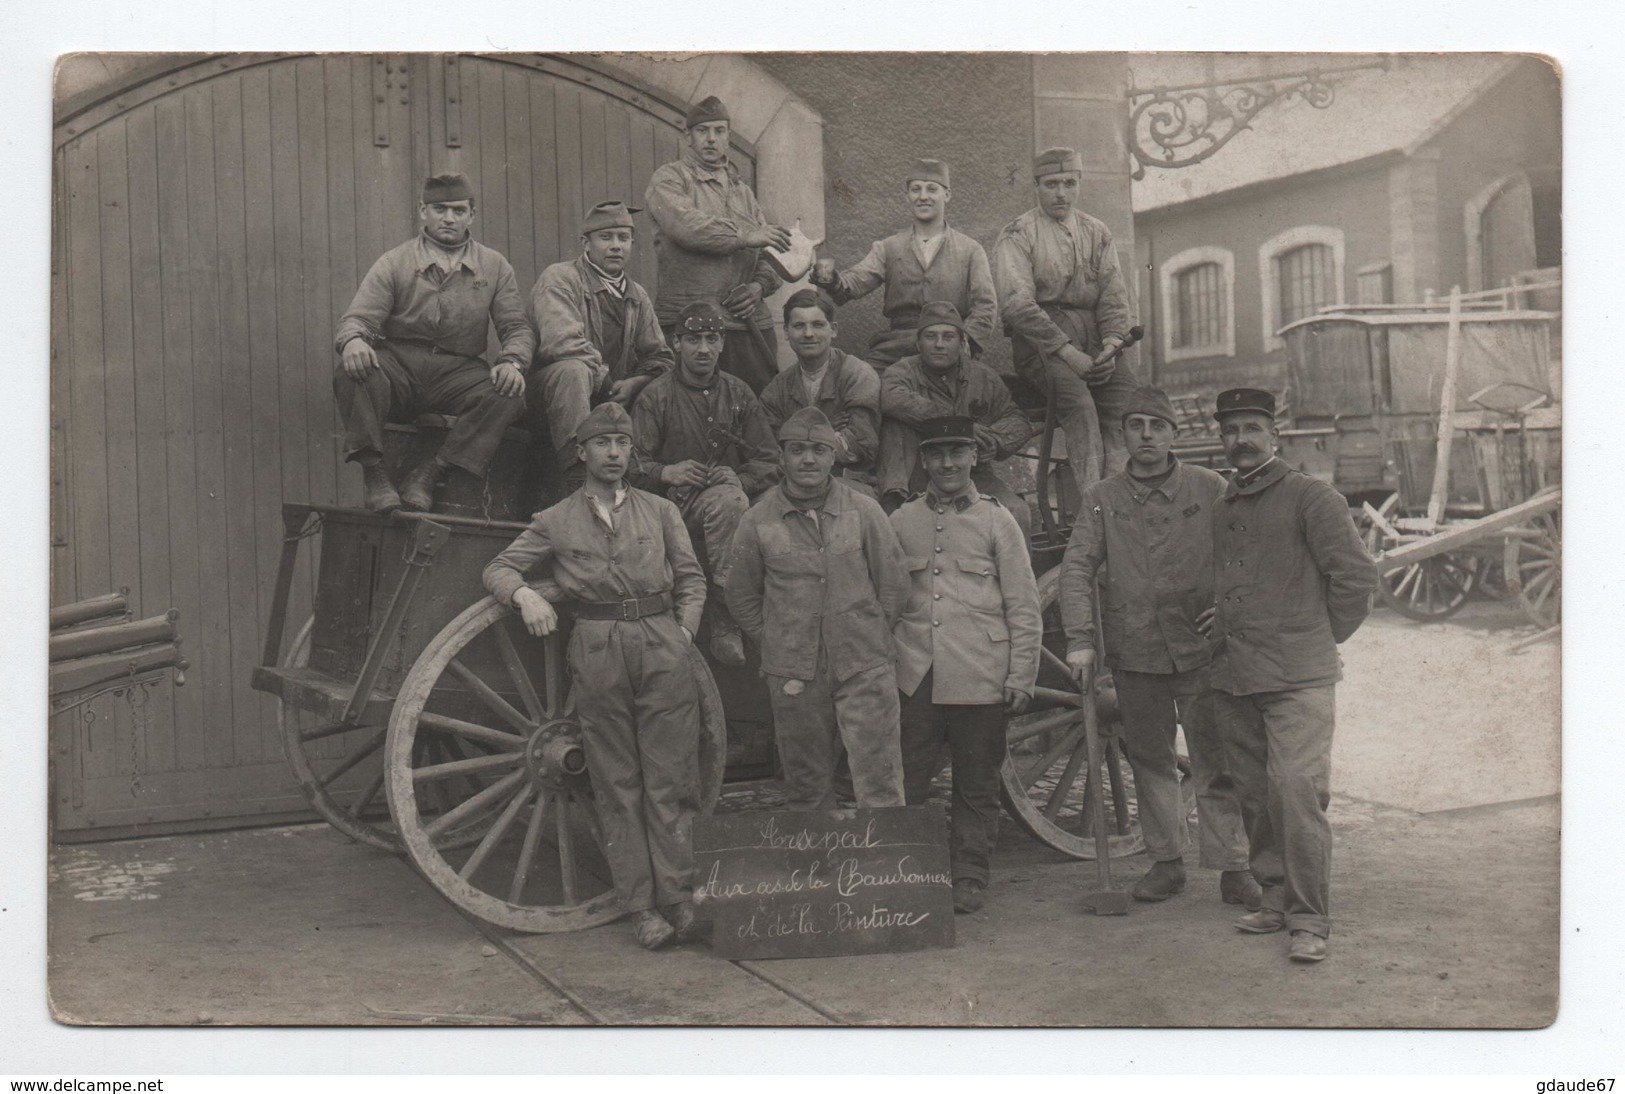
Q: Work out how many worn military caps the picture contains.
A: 12